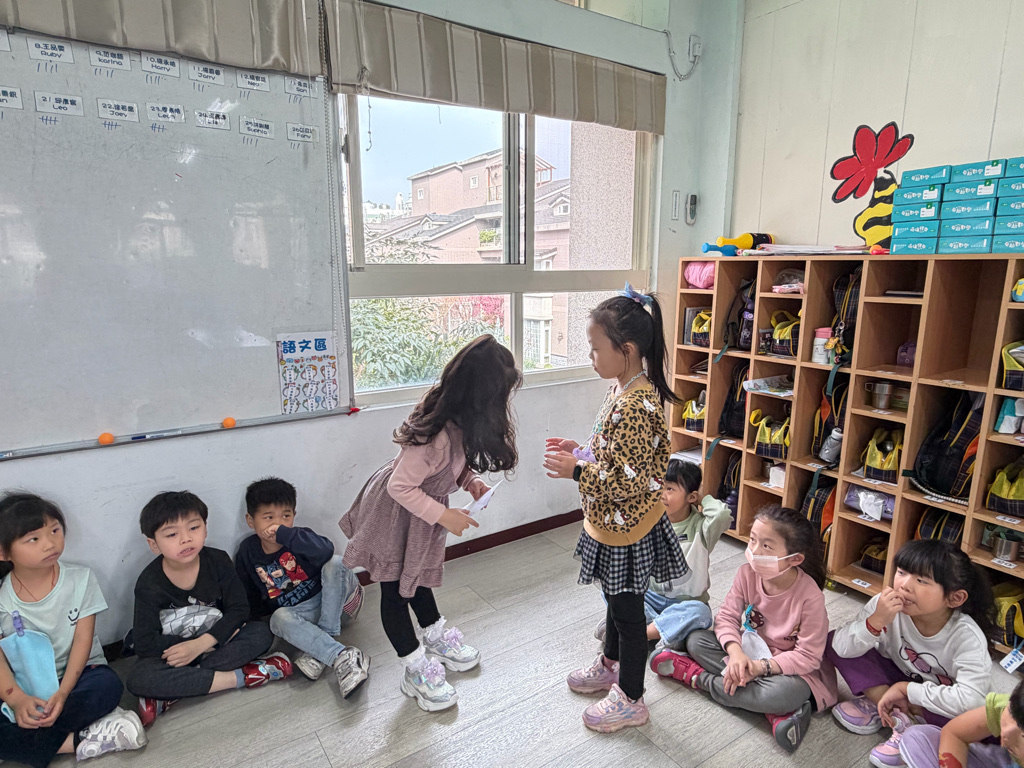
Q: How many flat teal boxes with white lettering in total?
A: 15